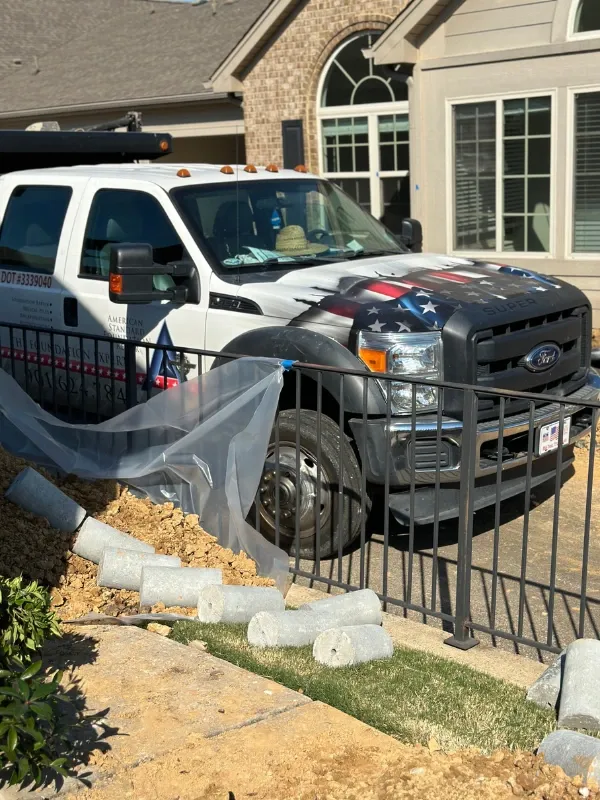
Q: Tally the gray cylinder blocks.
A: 11